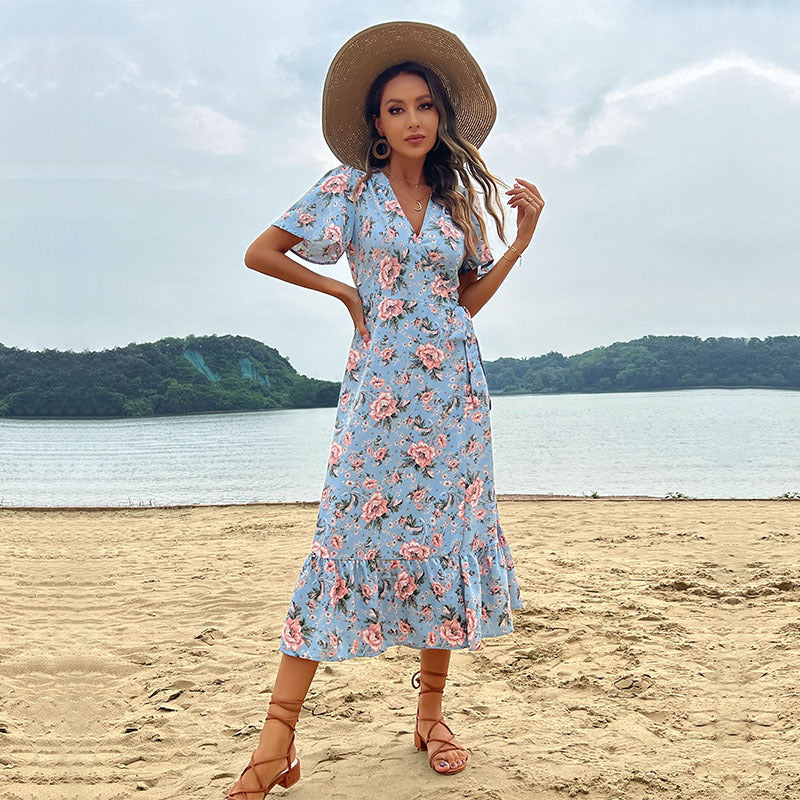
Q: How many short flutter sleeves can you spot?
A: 2